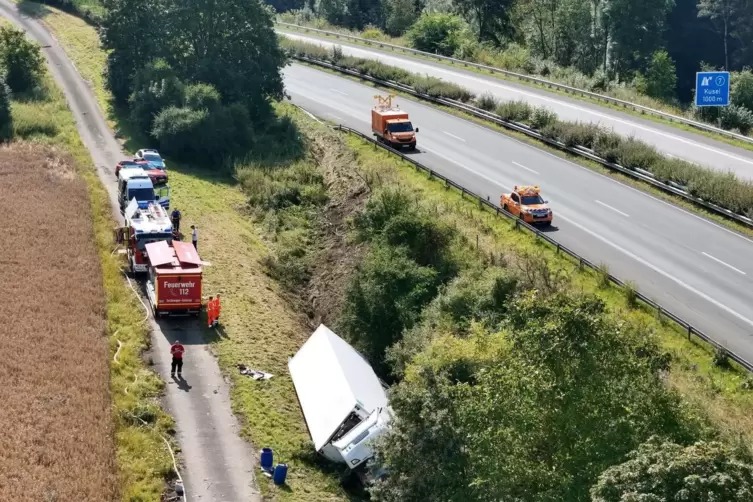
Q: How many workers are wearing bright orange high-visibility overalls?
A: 2